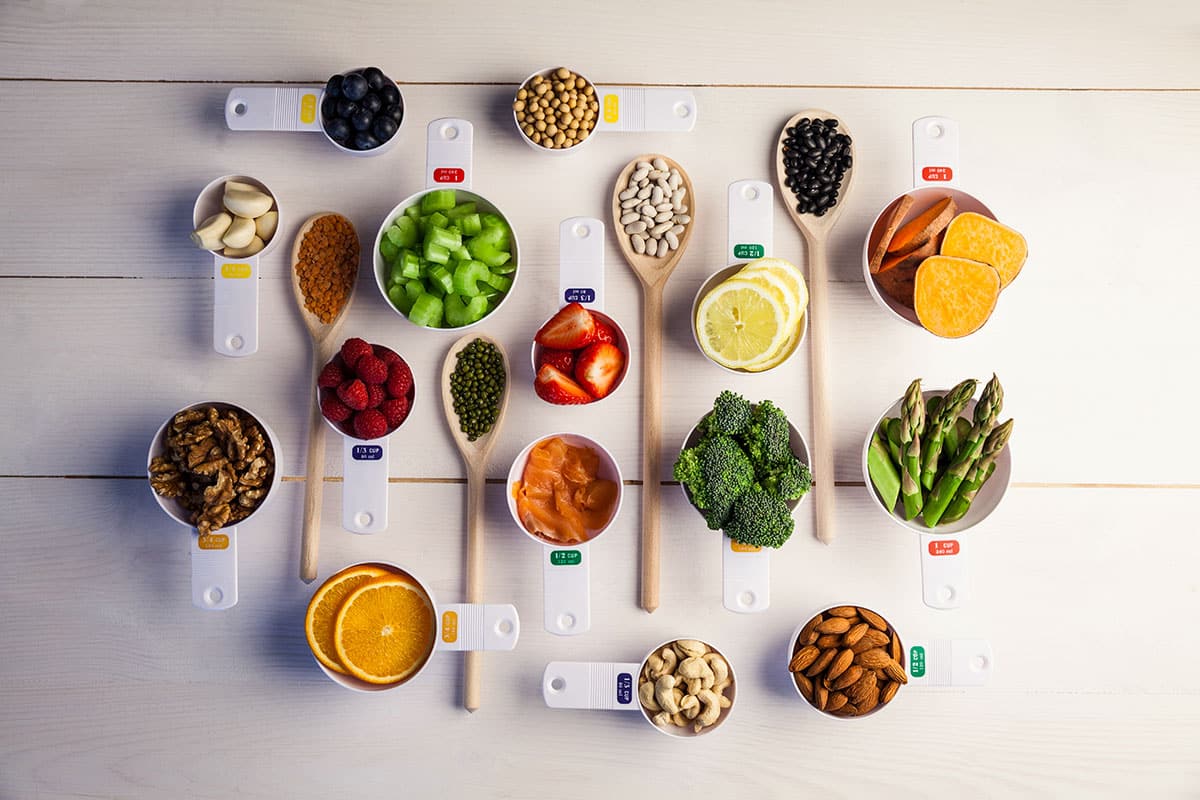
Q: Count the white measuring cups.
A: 15